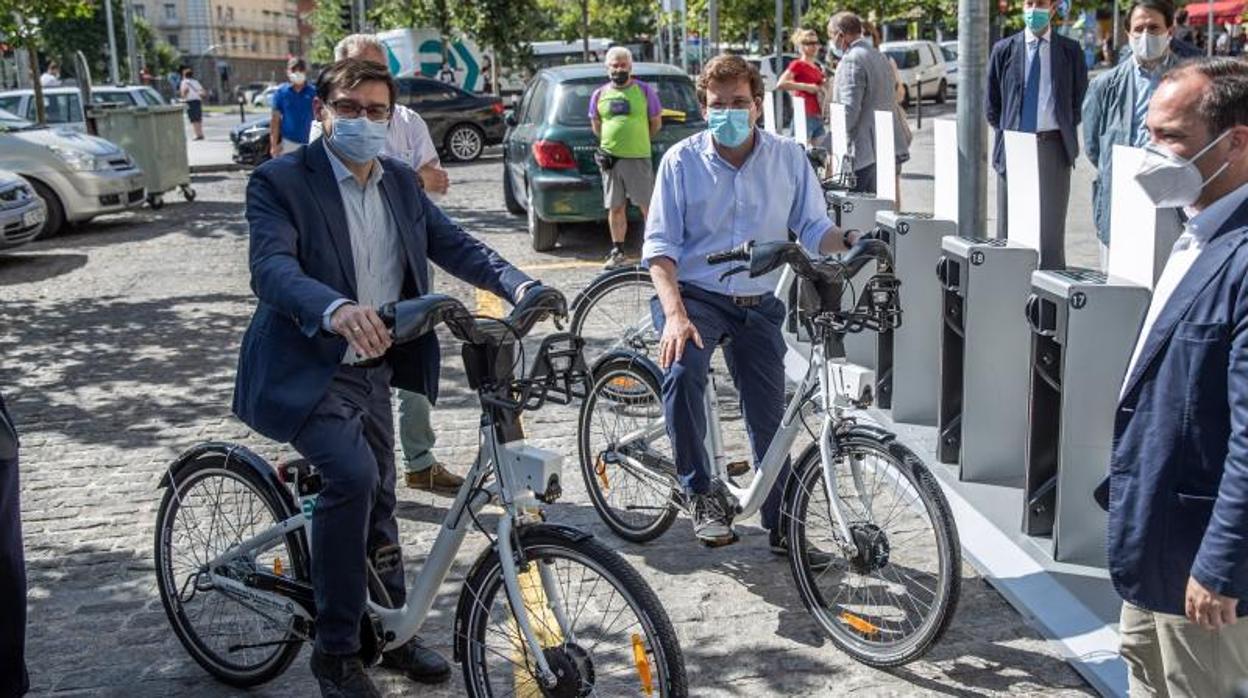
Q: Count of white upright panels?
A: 7